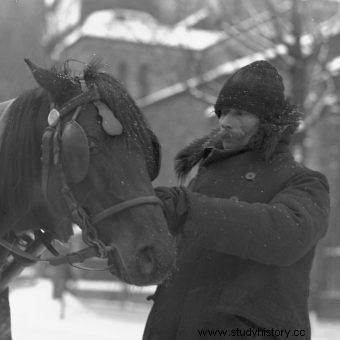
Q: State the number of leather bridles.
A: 1